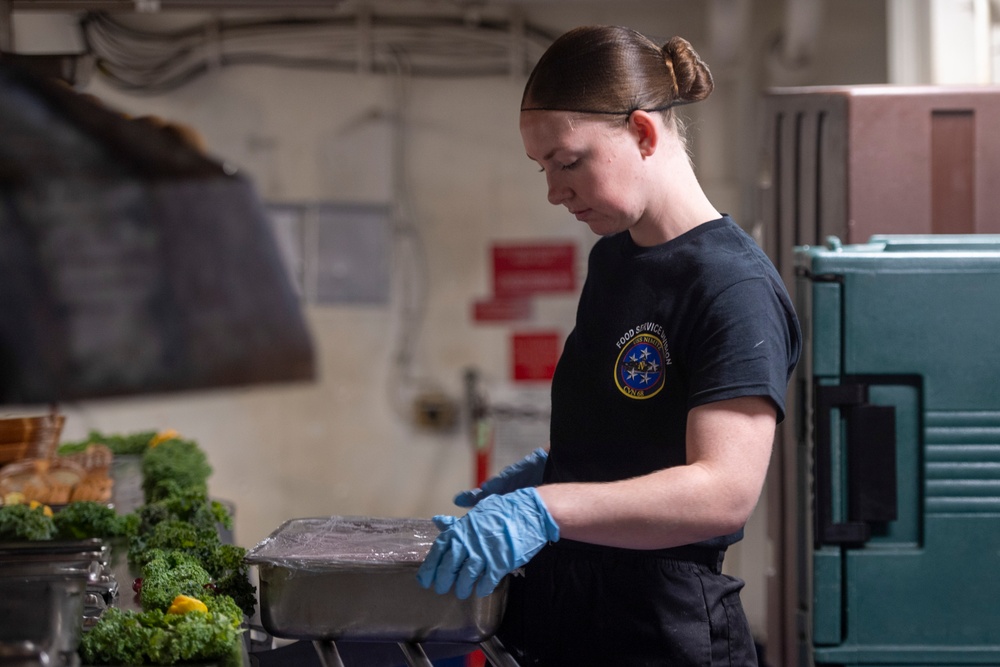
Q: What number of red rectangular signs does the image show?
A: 3